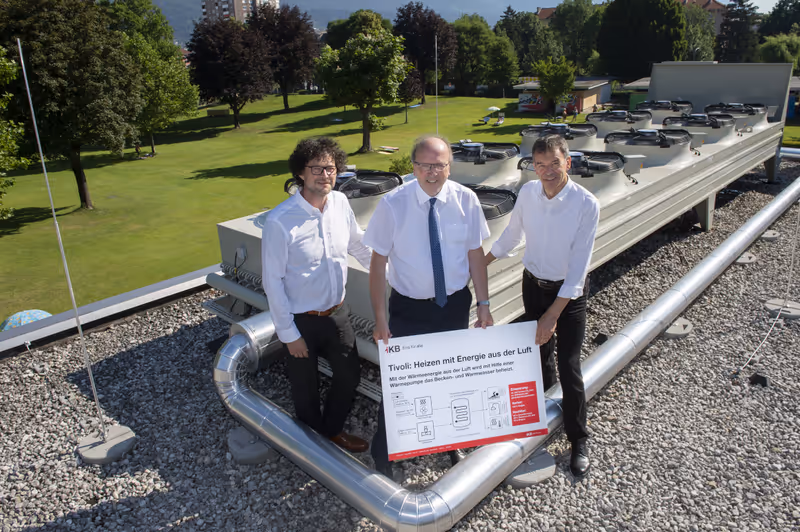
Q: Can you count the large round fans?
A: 10